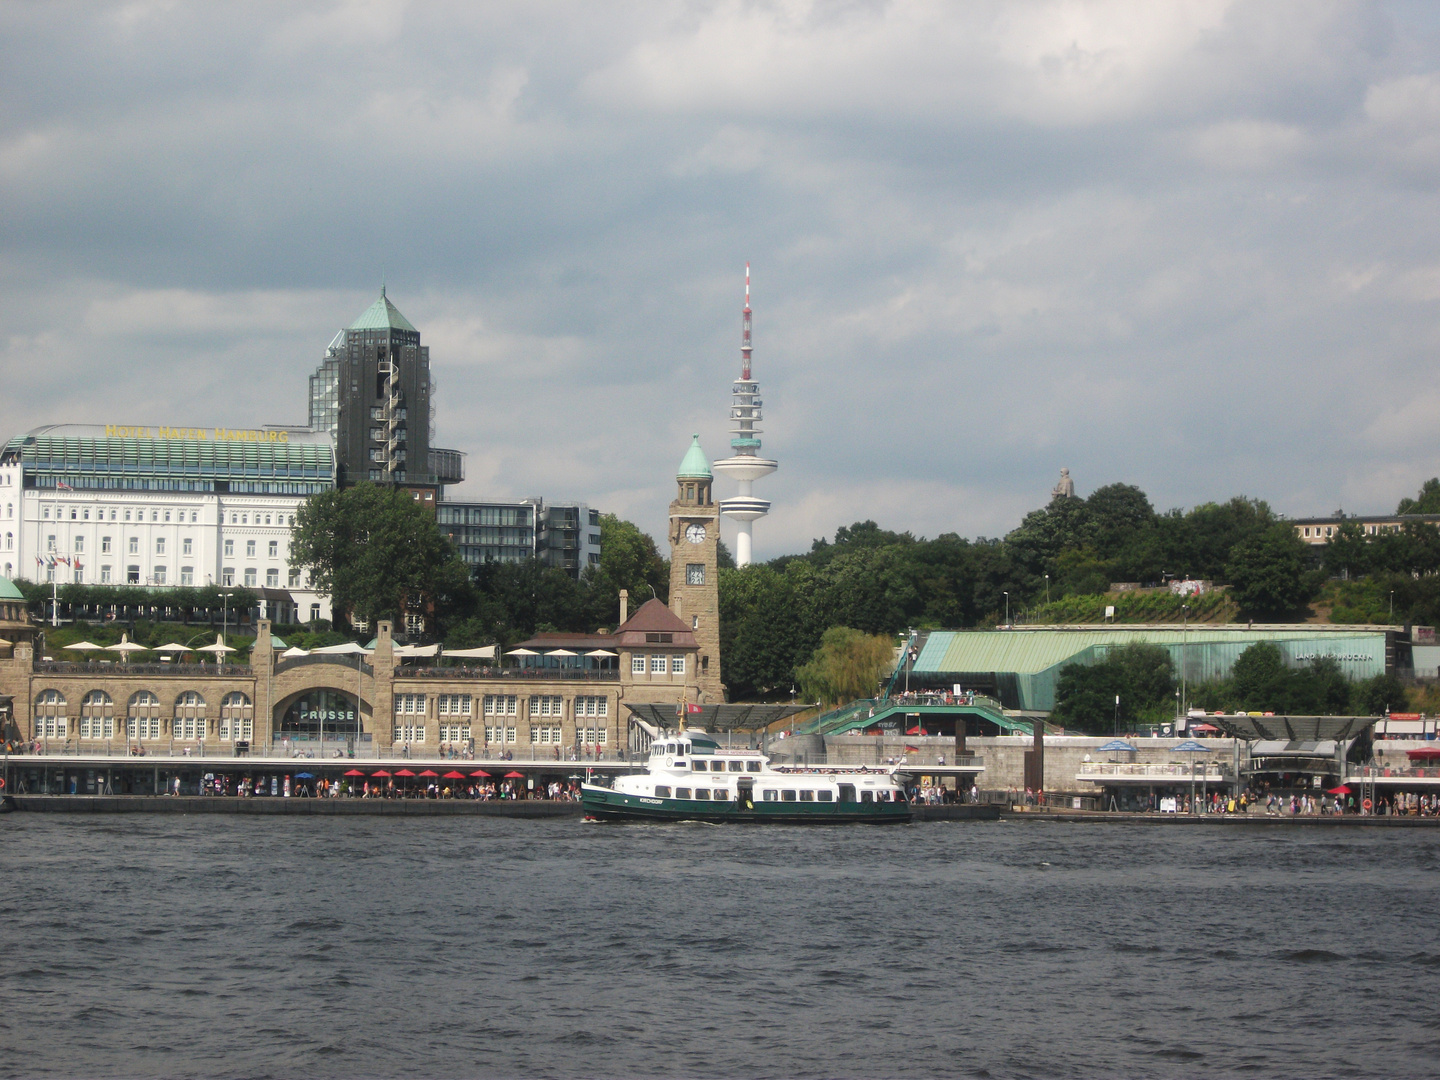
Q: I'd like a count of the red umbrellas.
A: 11